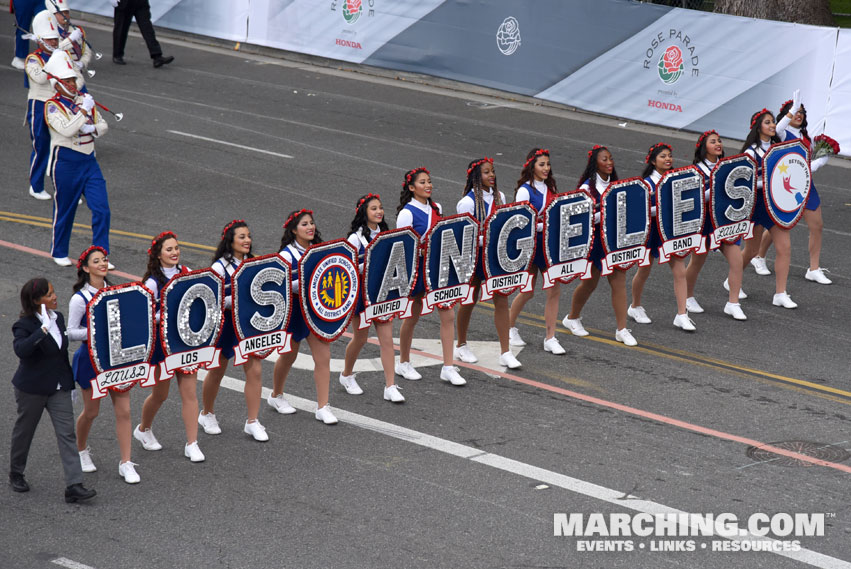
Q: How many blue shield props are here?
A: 12